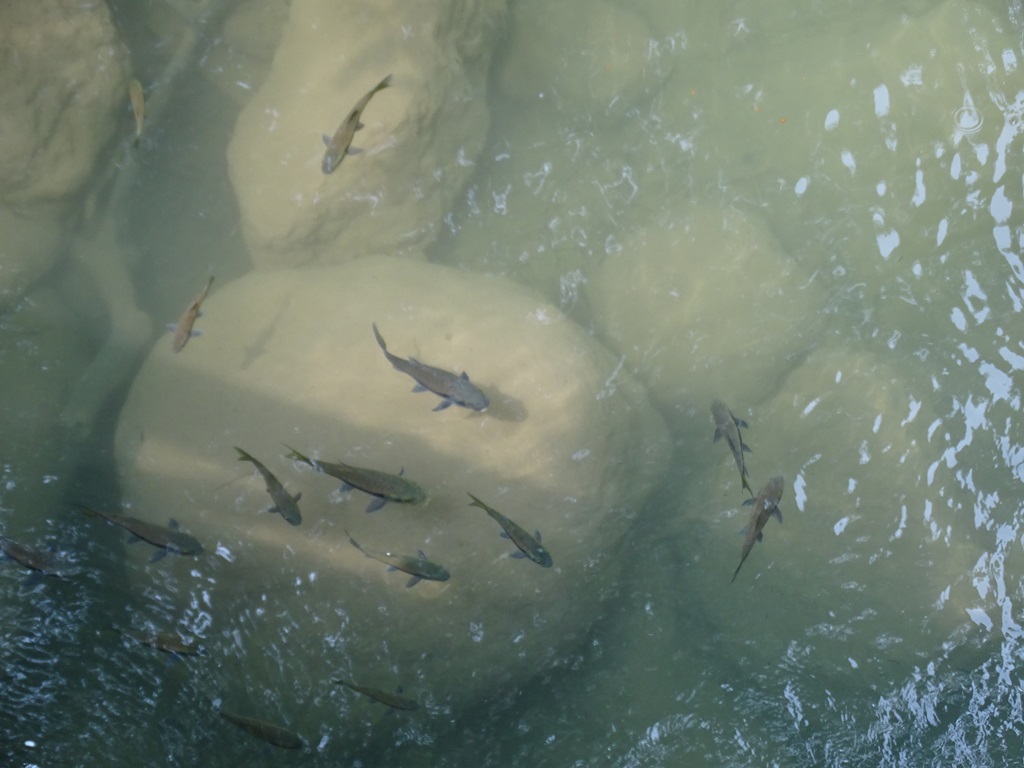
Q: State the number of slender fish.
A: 15